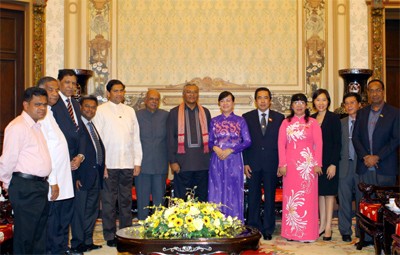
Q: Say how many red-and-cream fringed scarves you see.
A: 1